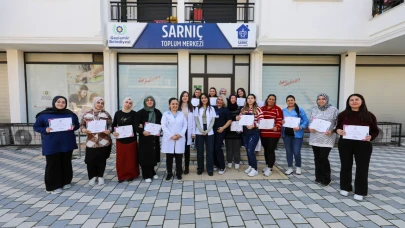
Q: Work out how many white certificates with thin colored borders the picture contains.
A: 13